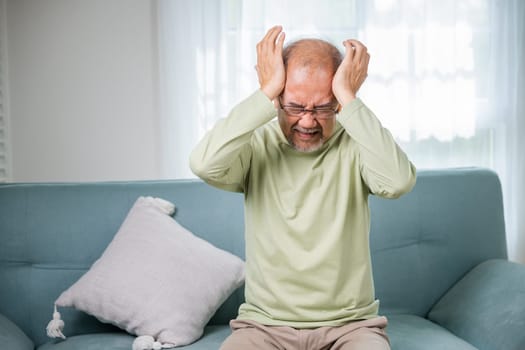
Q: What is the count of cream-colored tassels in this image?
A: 3